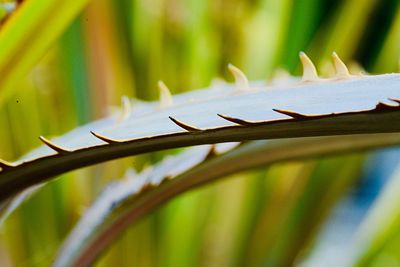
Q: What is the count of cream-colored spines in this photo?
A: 5